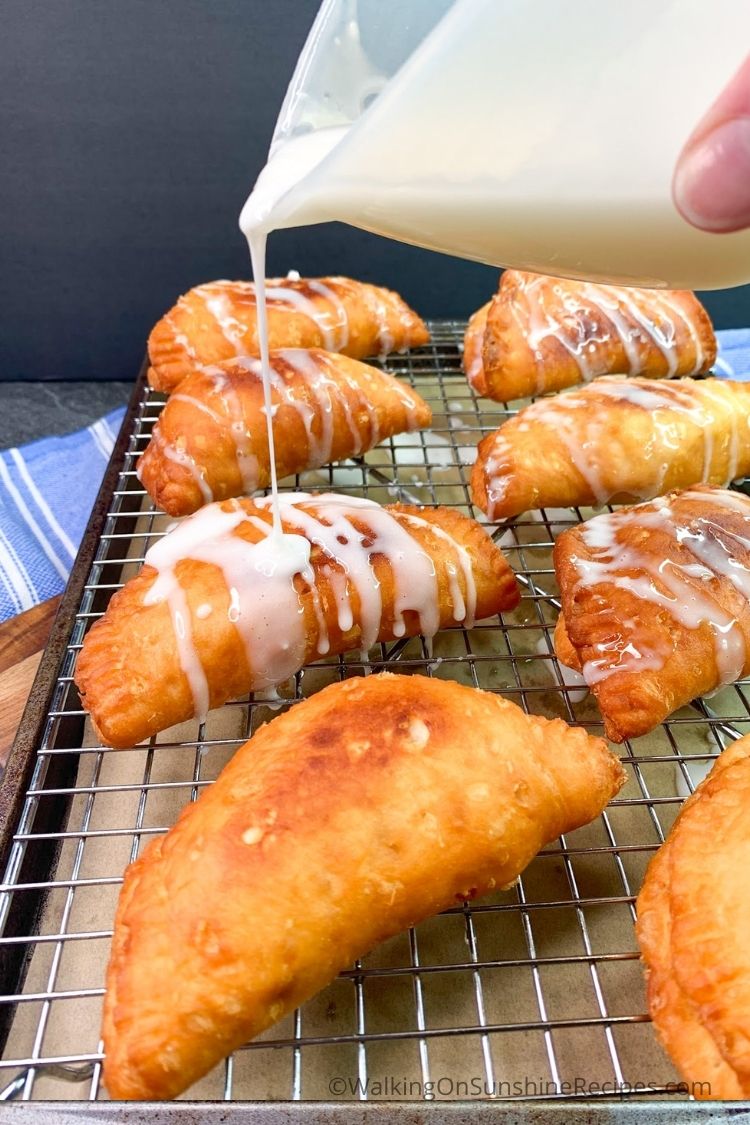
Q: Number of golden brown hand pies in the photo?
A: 8